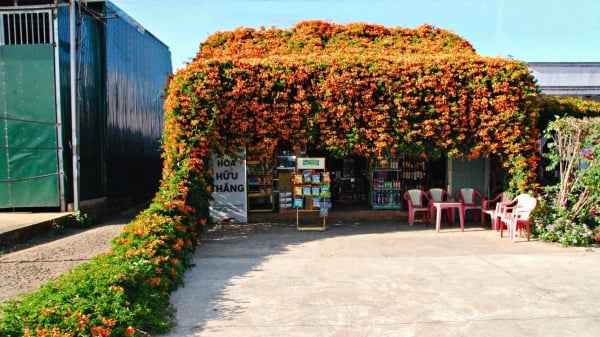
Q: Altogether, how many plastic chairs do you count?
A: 6